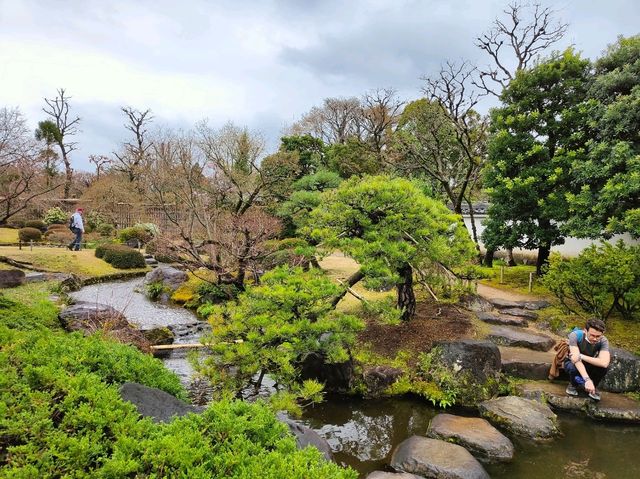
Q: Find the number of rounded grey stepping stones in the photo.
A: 4